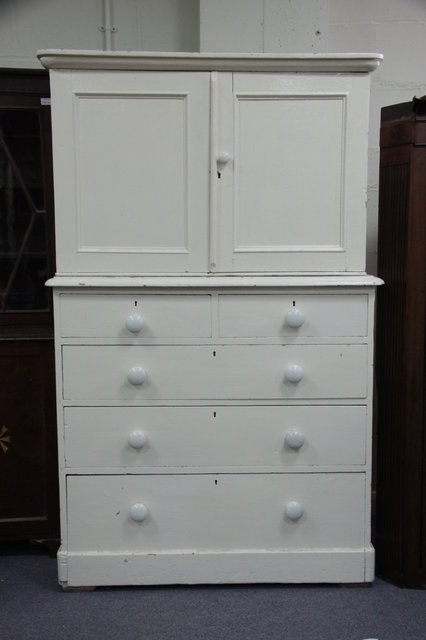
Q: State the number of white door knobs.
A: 9